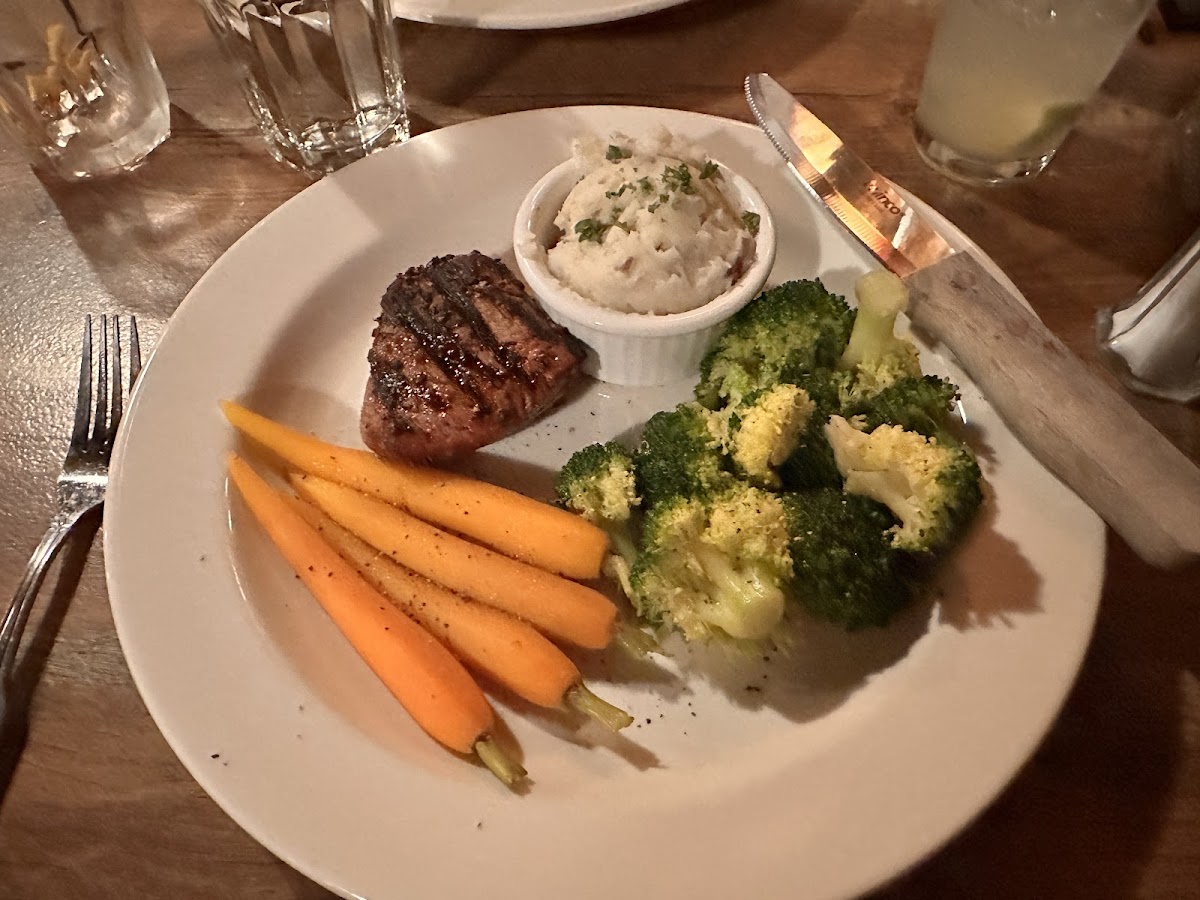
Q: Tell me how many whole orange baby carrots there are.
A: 4